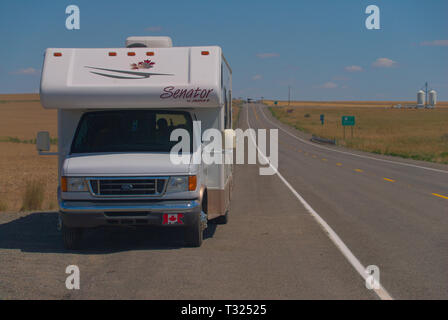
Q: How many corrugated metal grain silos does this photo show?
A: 2